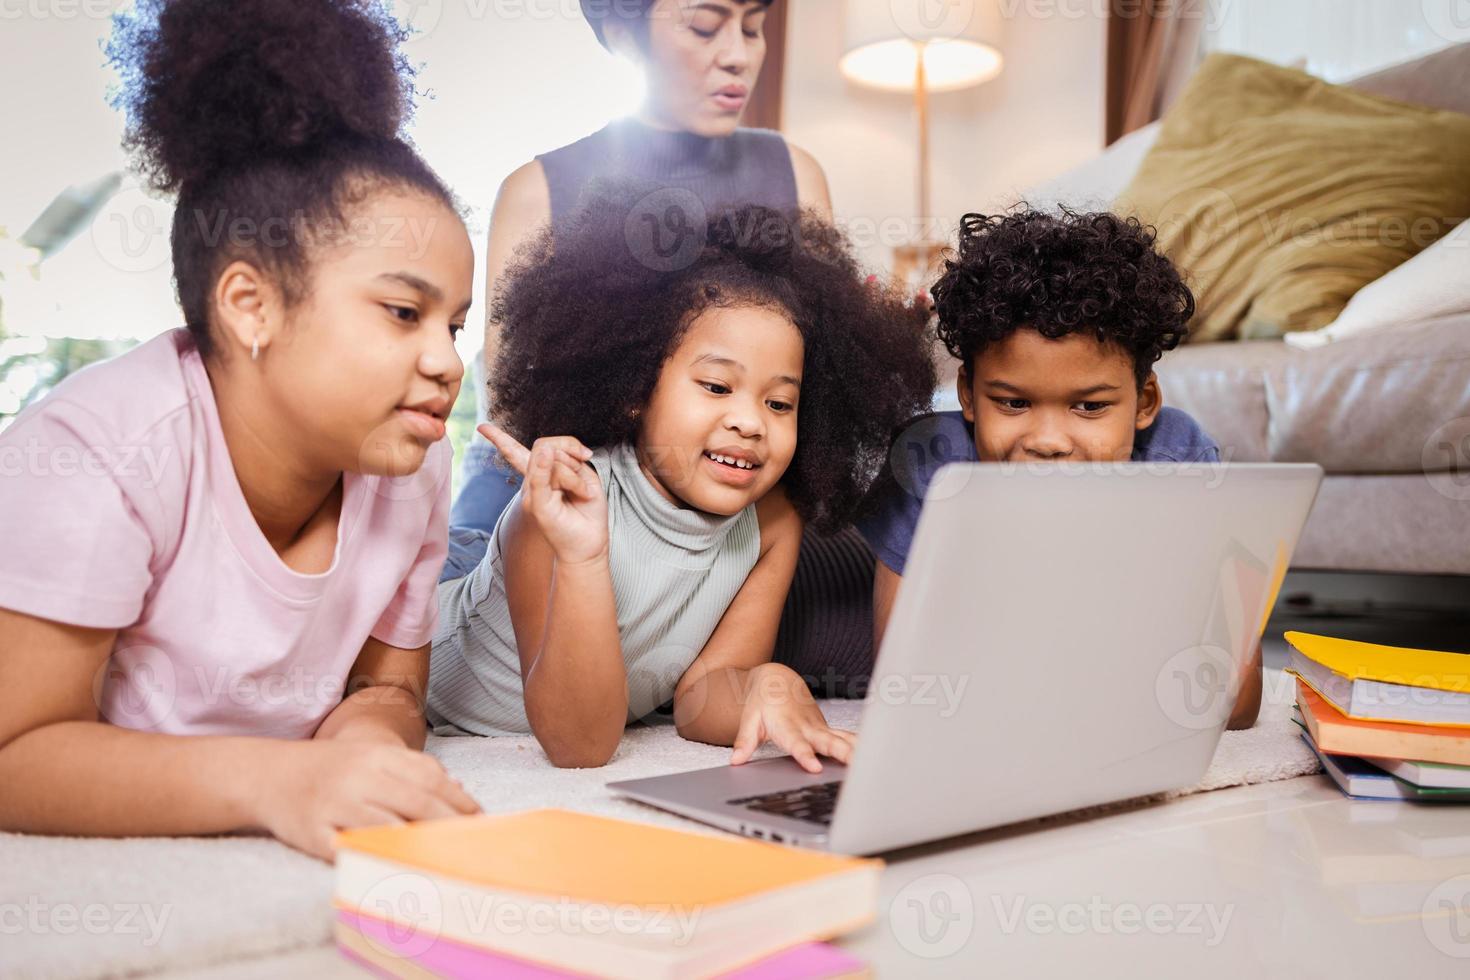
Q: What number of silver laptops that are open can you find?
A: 1